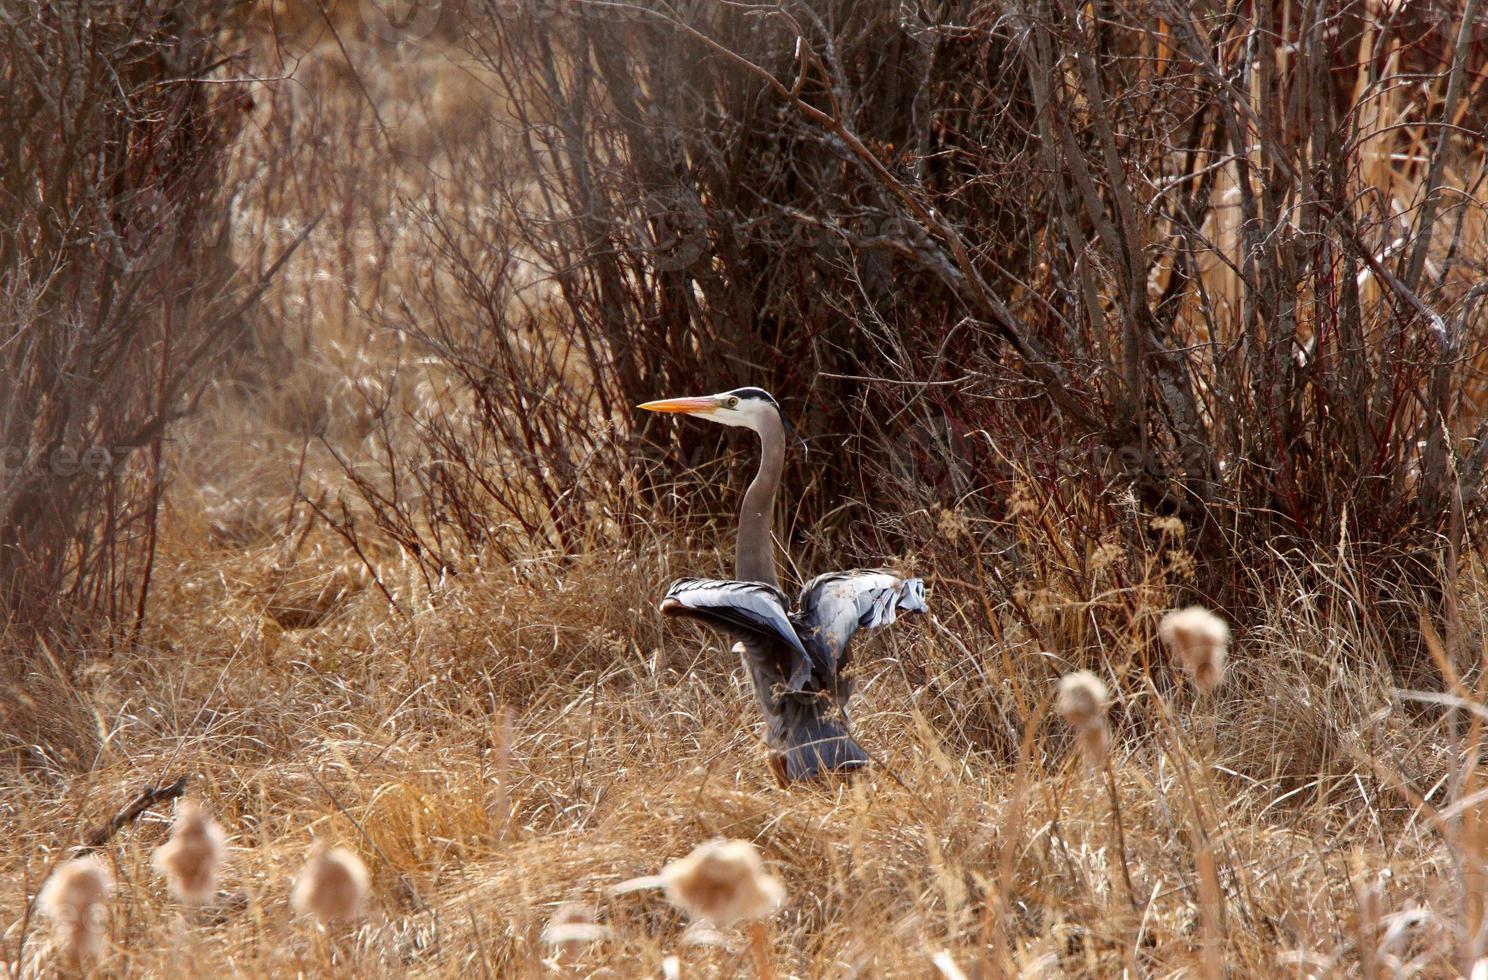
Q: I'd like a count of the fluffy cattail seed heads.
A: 6